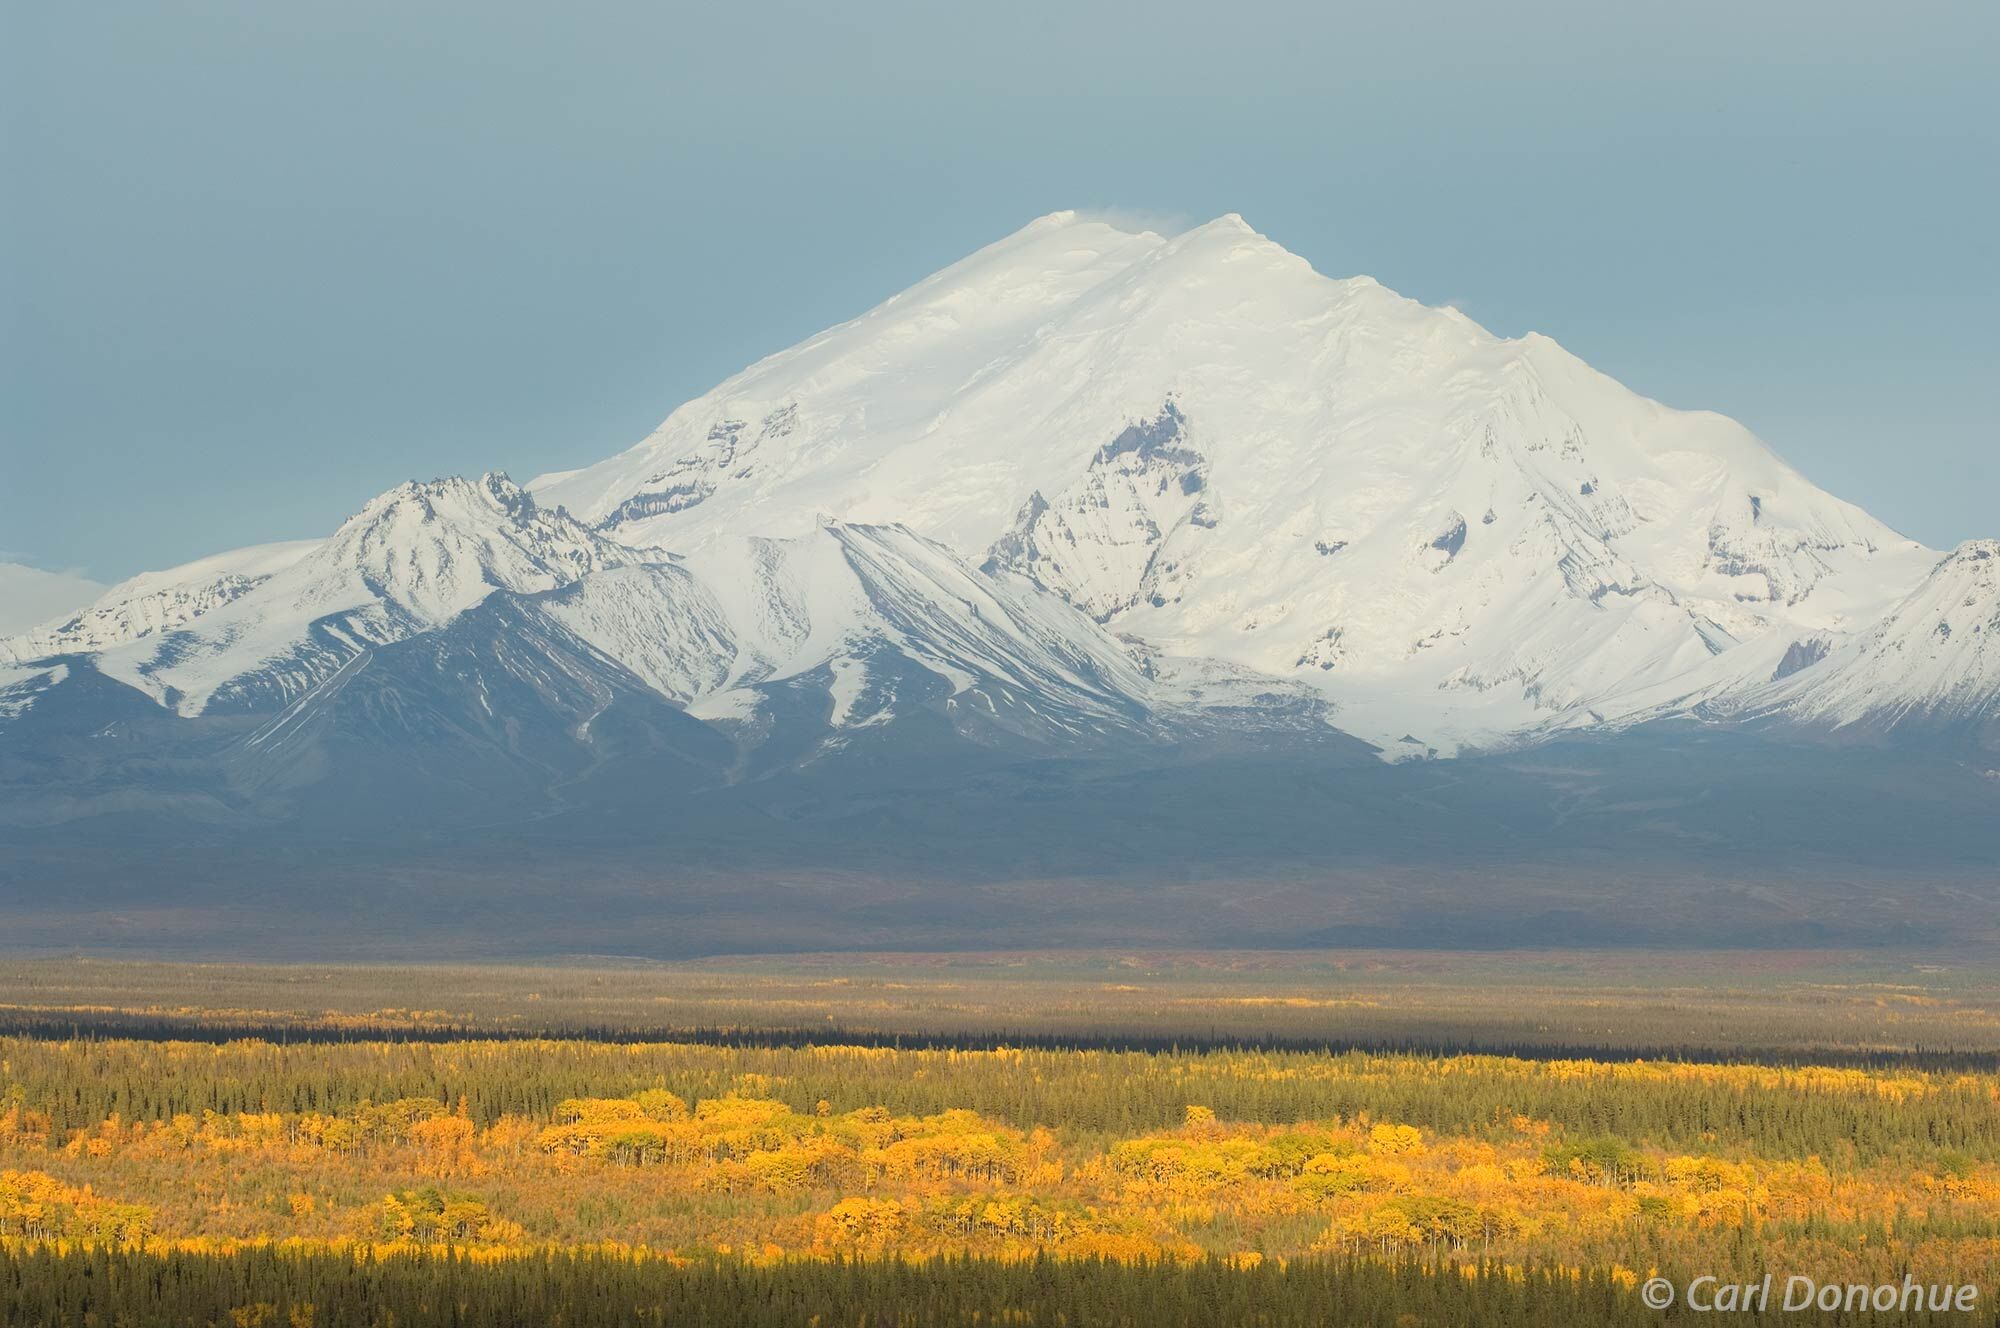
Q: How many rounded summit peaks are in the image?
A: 2